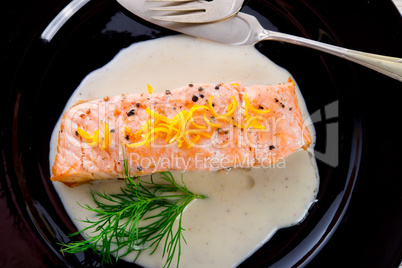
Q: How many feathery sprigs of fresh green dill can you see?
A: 1